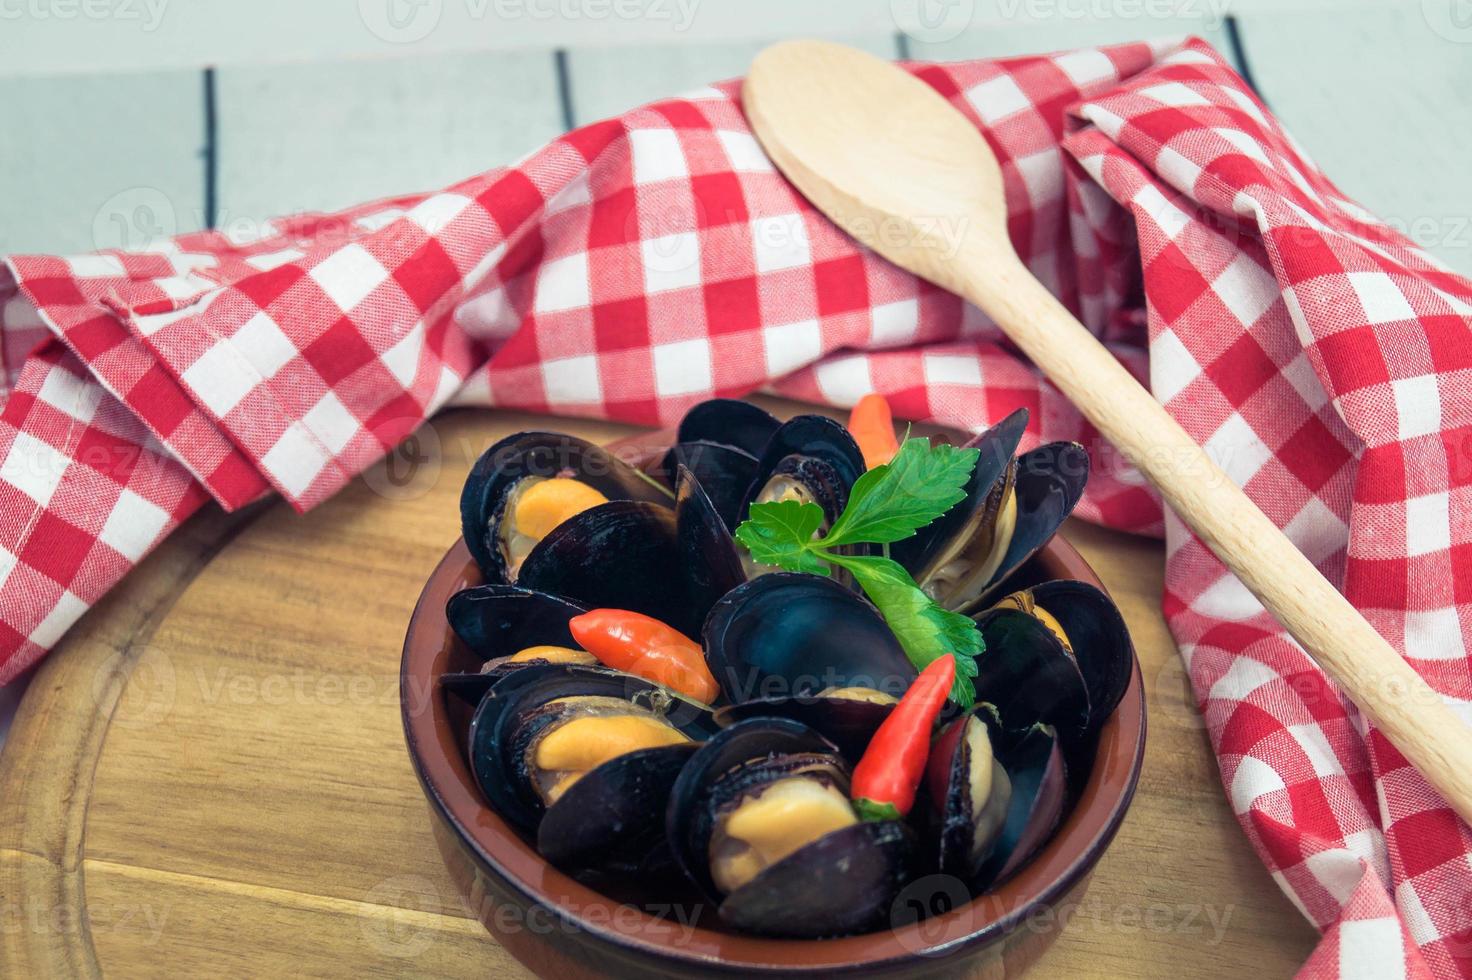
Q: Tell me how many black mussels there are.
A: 10